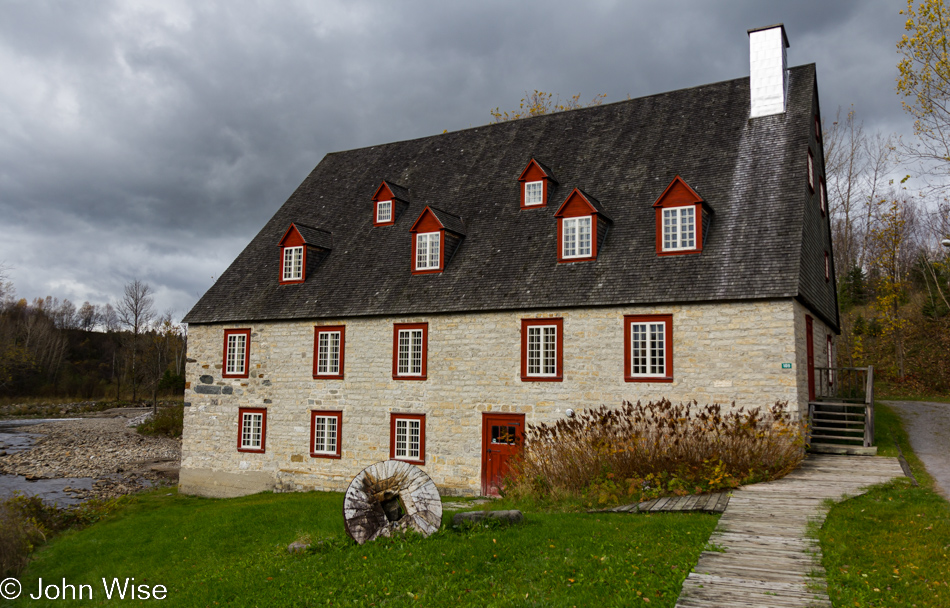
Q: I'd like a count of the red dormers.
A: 6